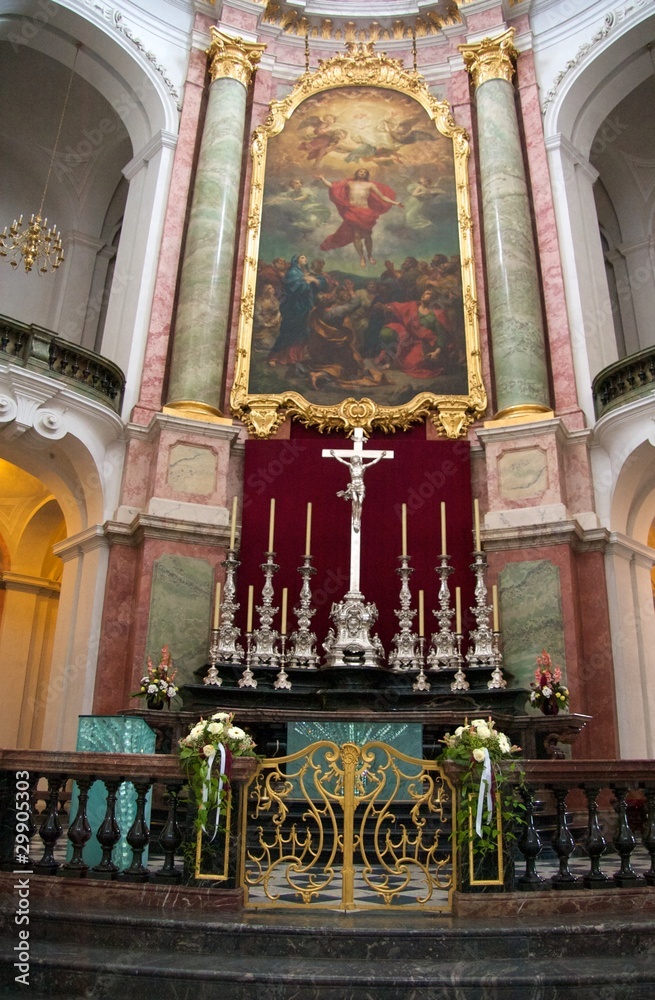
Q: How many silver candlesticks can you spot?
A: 12